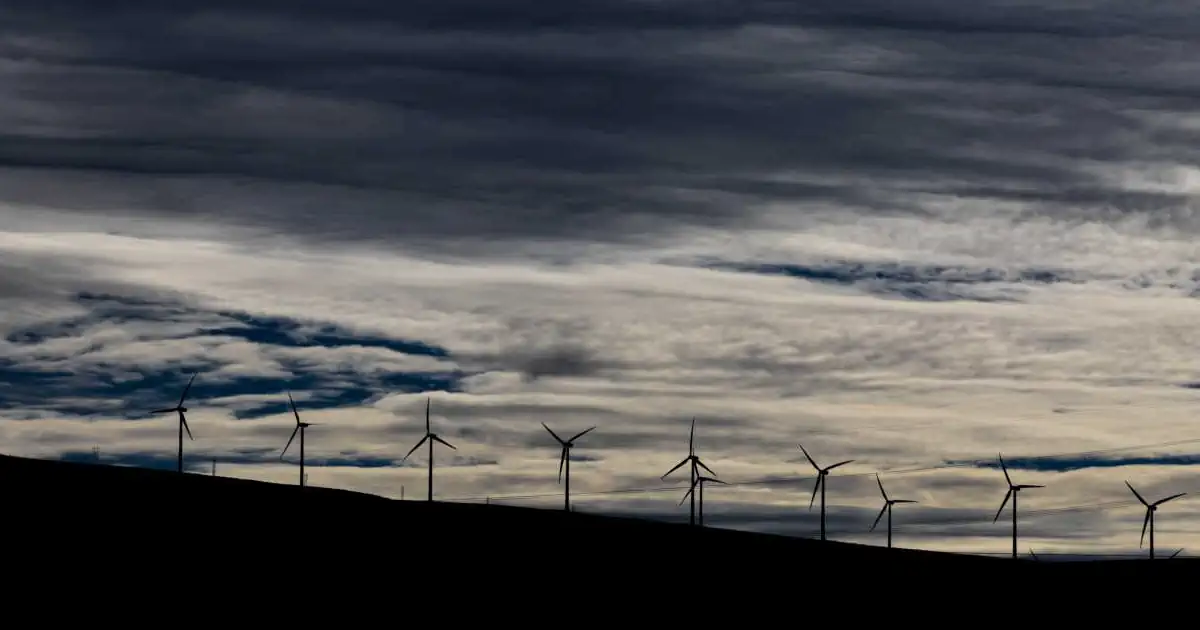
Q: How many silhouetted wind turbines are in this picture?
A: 10